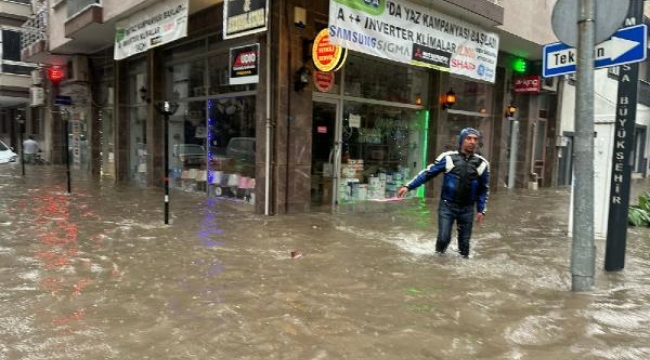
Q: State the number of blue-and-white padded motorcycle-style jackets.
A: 1